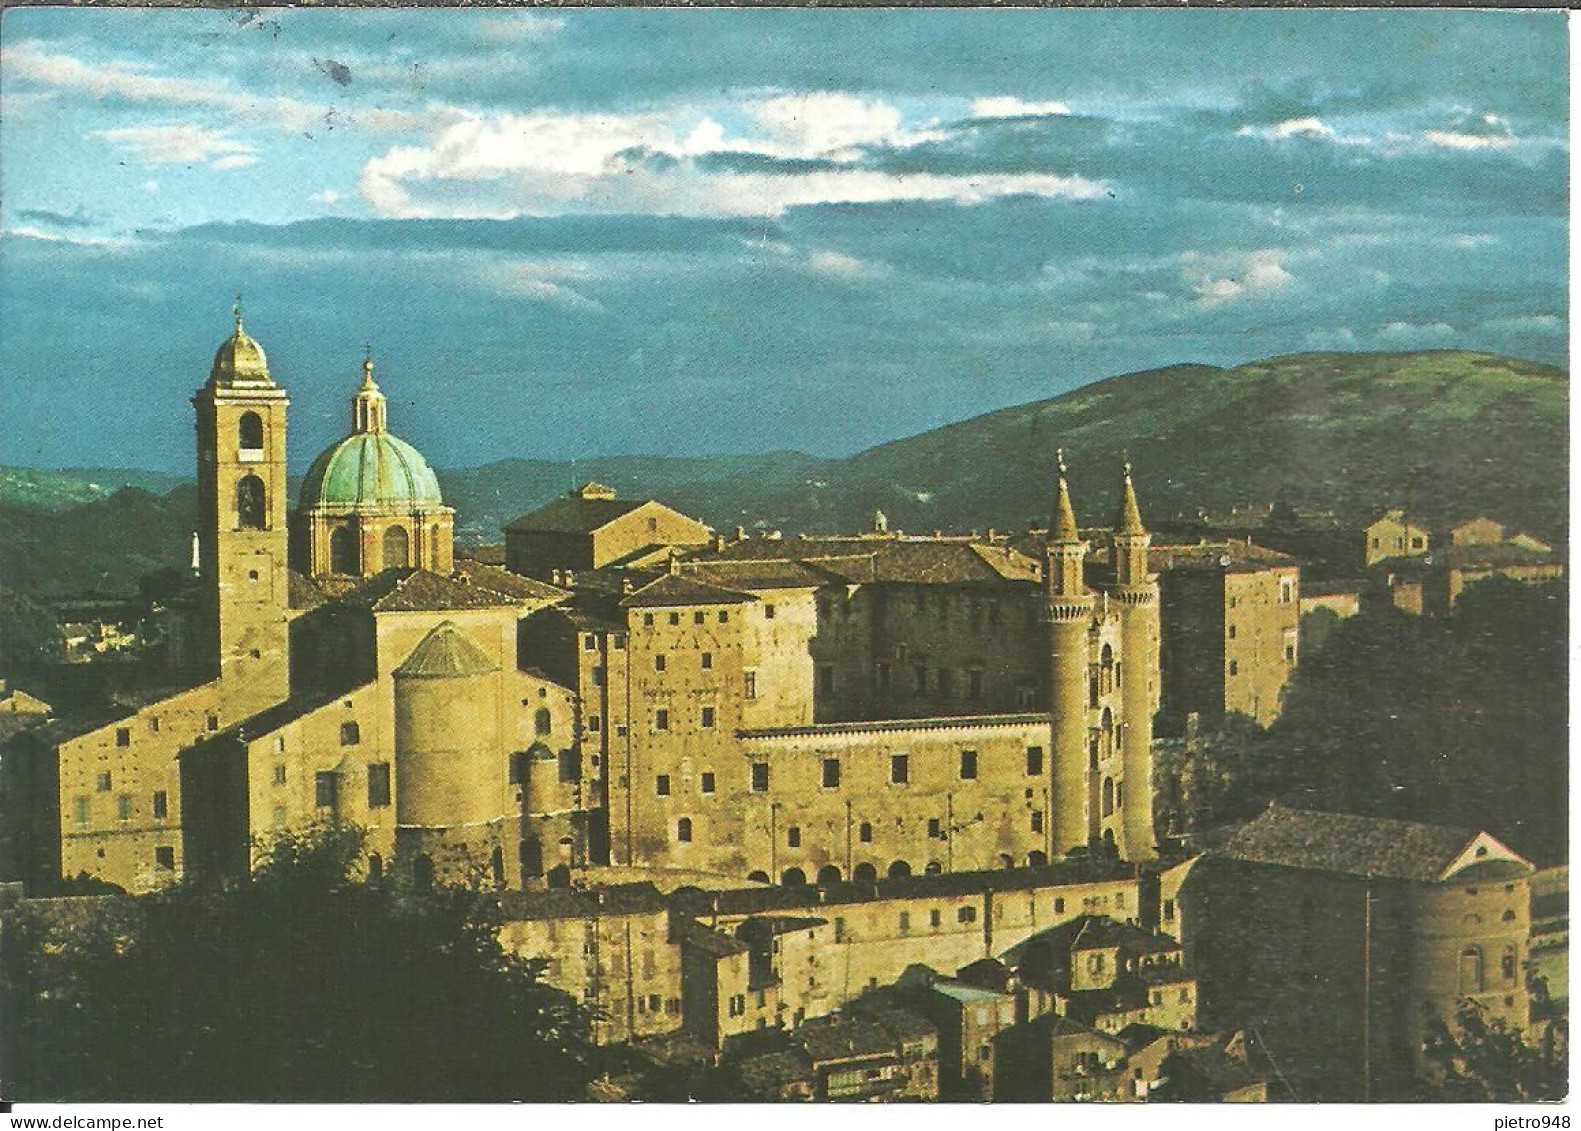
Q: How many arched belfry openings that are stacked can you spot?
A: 2